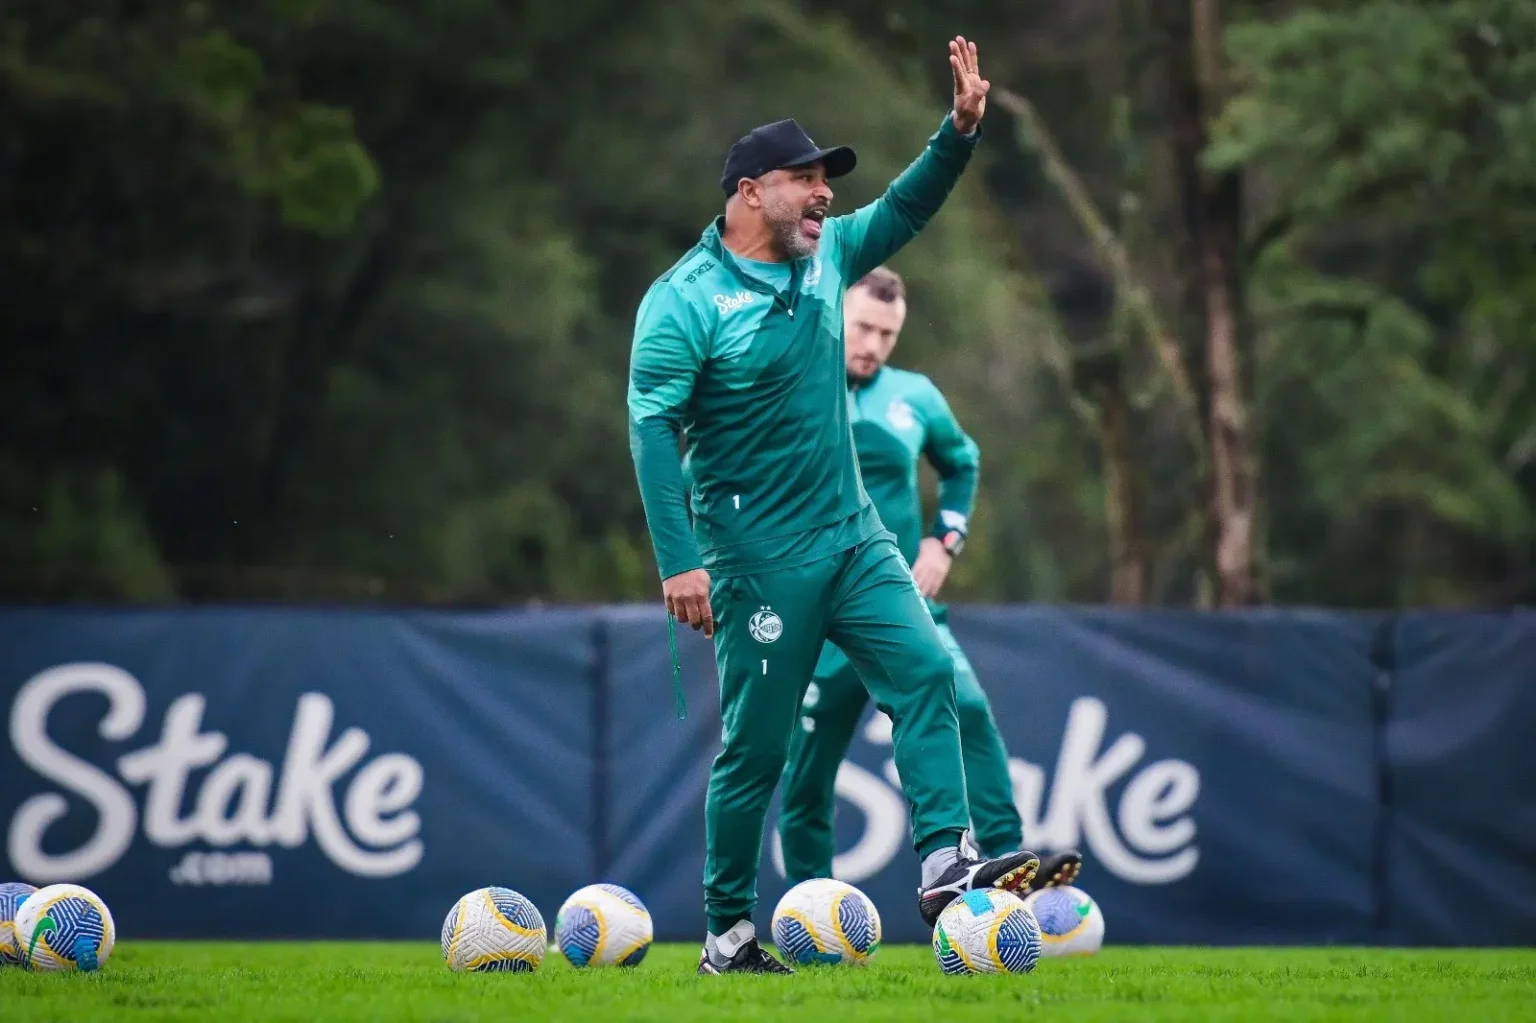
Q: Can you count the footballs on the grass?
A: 7